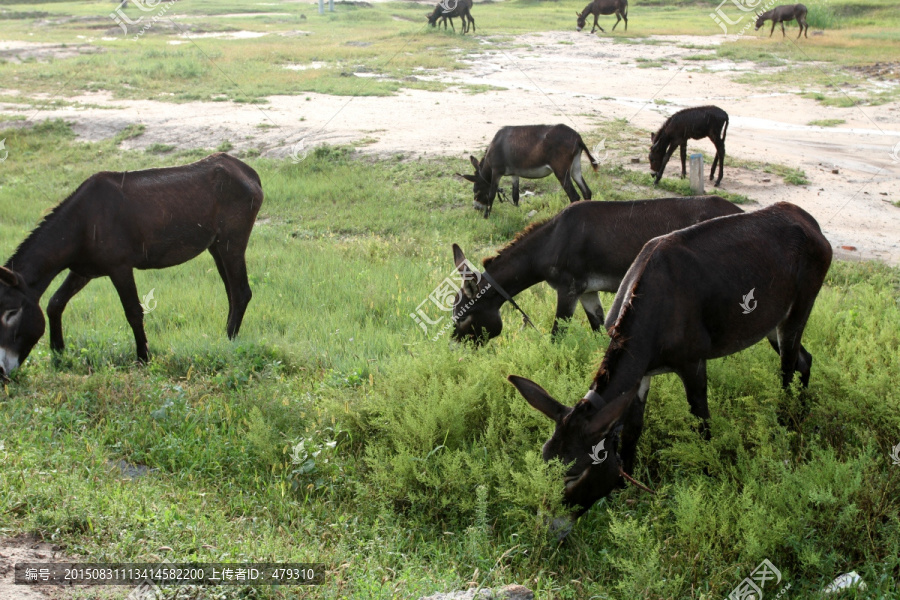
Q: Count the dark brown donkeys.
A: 8